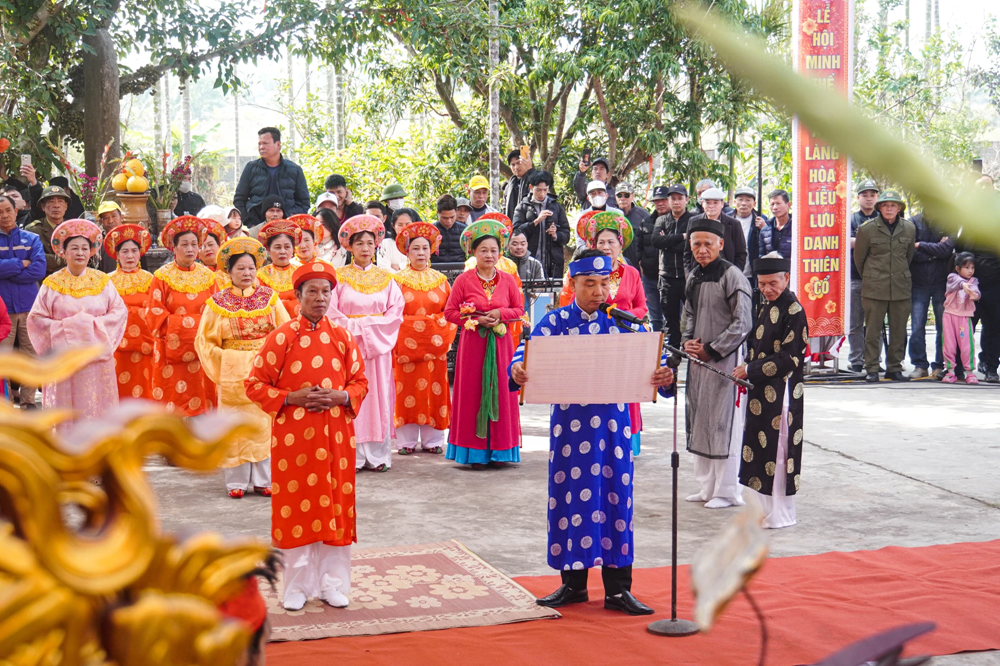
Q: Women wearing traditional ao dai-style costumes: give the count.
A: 13